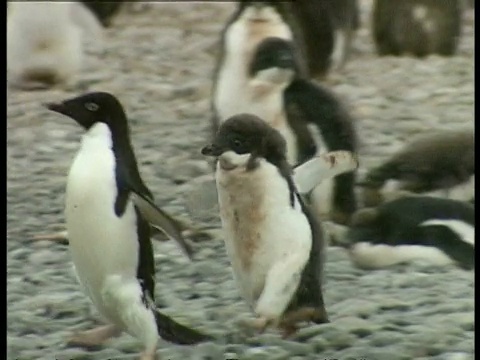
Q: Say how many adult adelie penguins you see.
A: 1